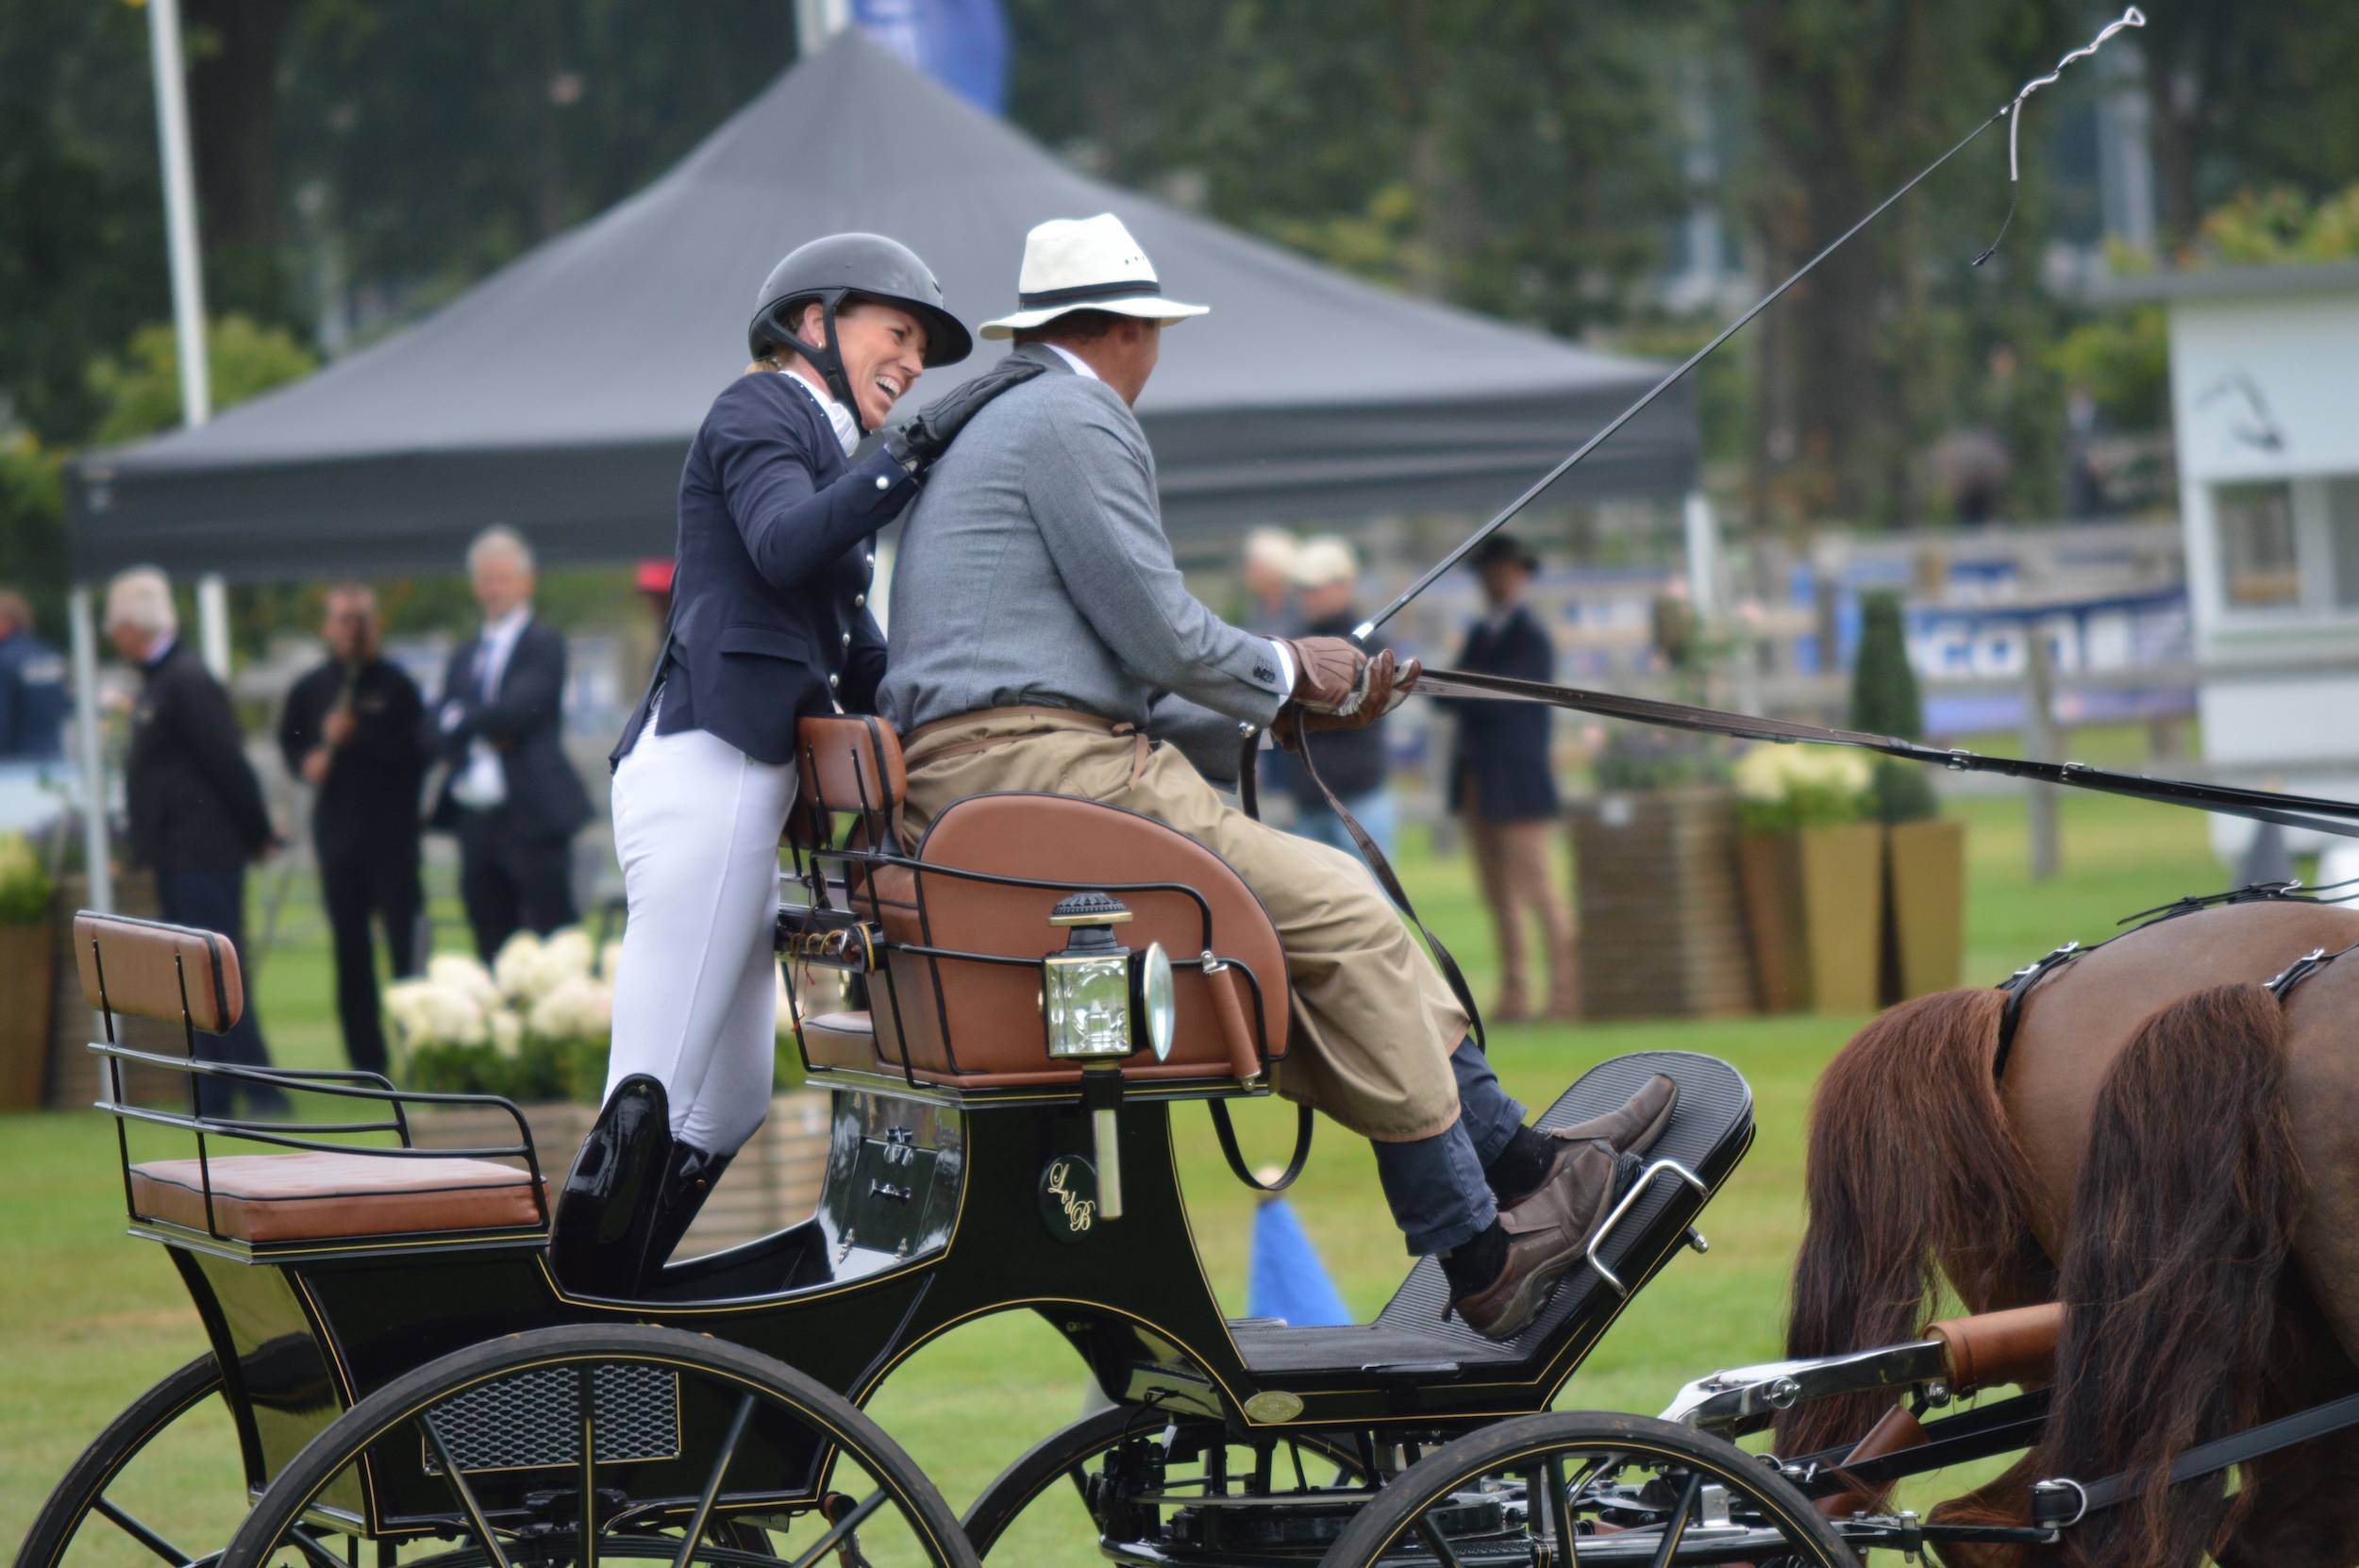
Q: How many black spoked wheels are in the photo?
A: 4